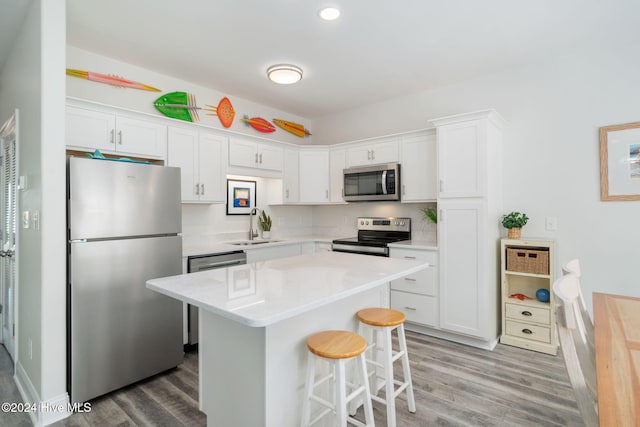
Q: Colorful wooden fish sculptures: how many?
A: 5